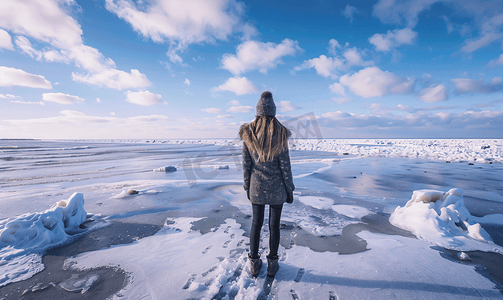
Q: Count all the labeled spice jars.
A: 0